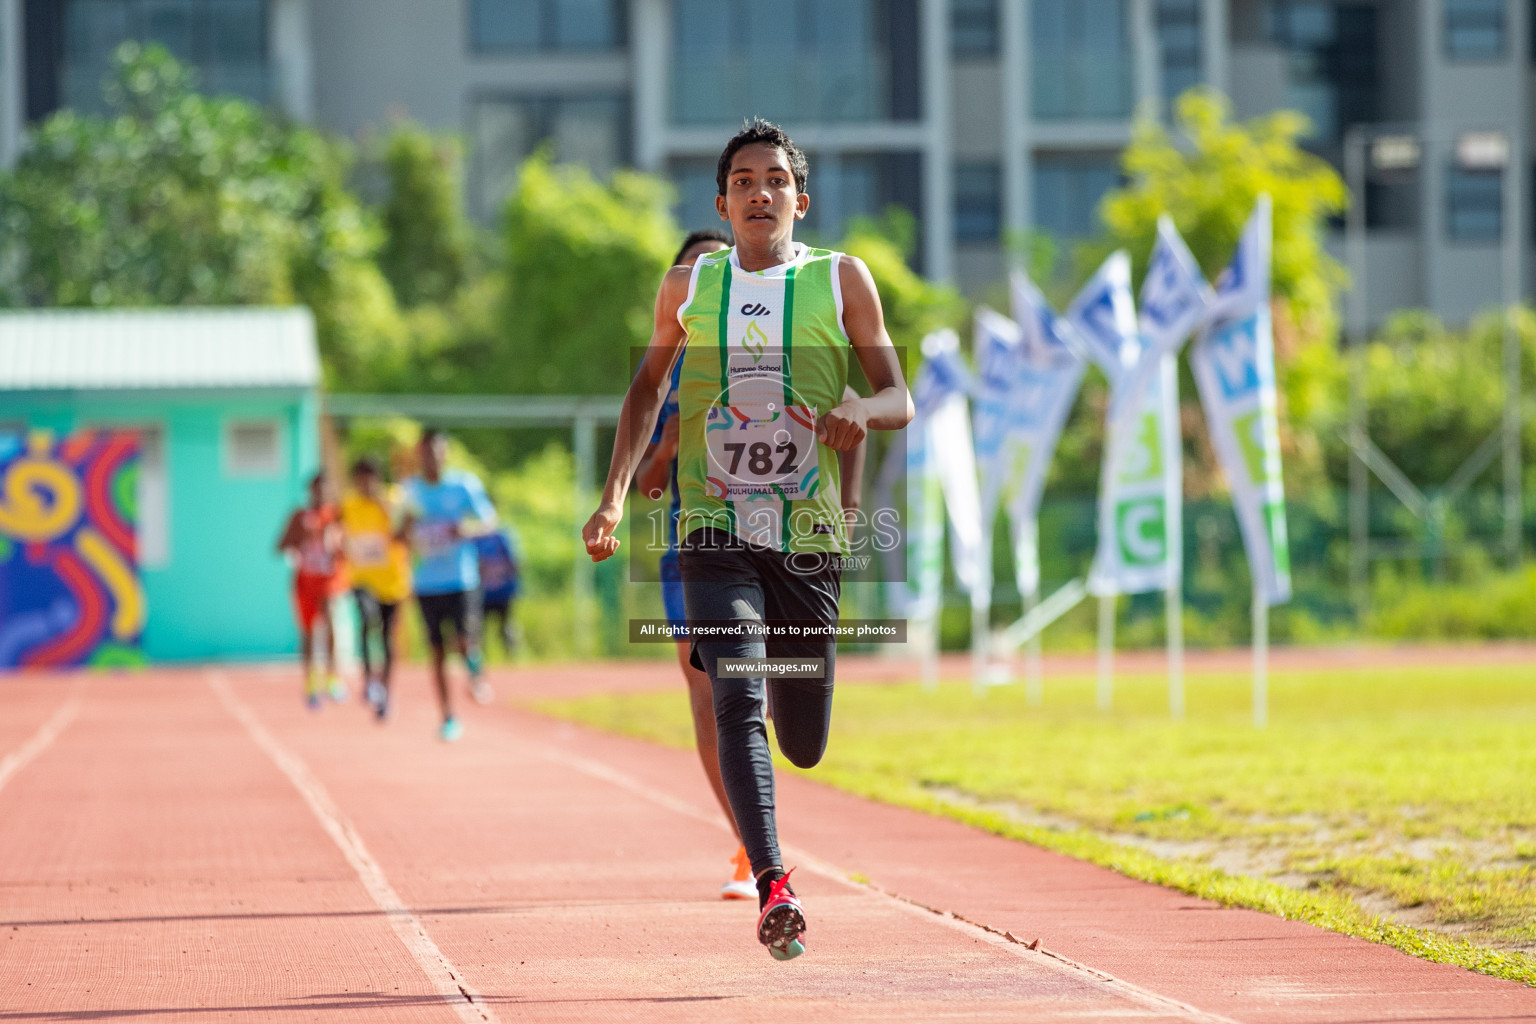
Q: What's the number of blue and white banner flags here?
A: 6